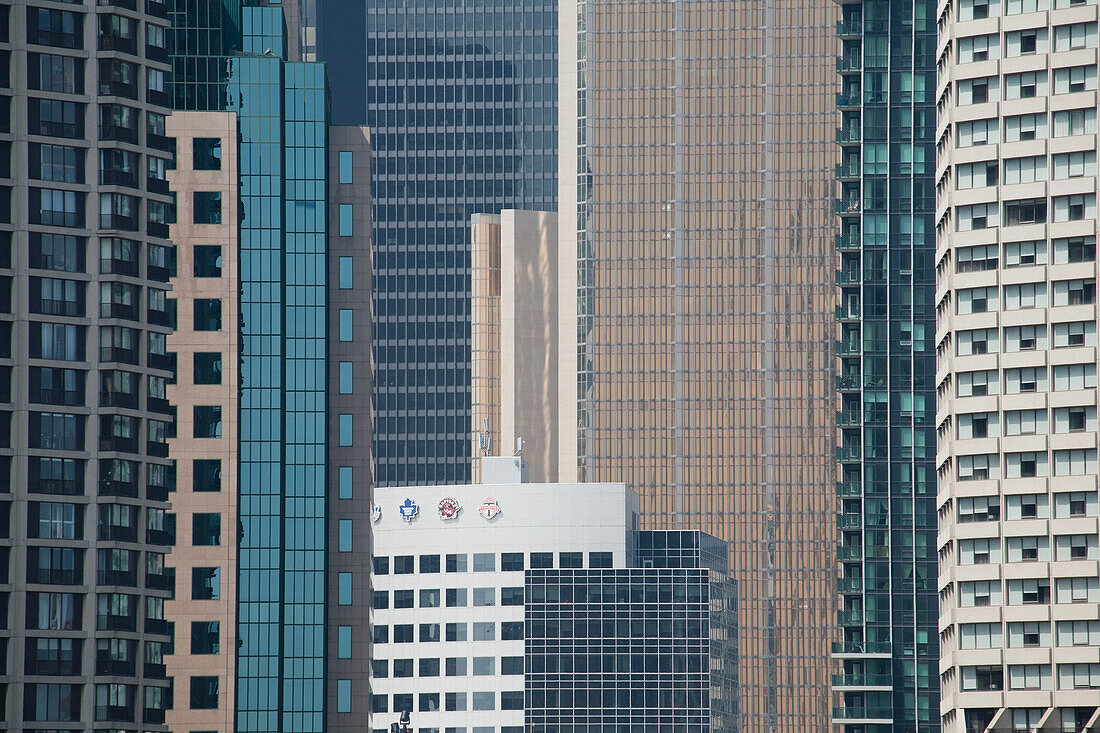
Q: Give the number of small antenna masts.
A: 2